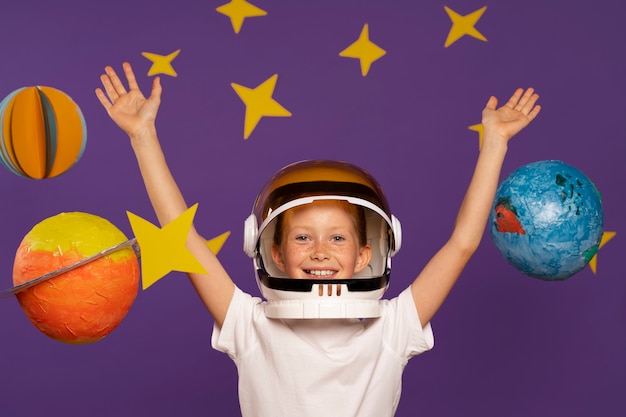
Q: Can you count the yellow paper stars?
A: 9